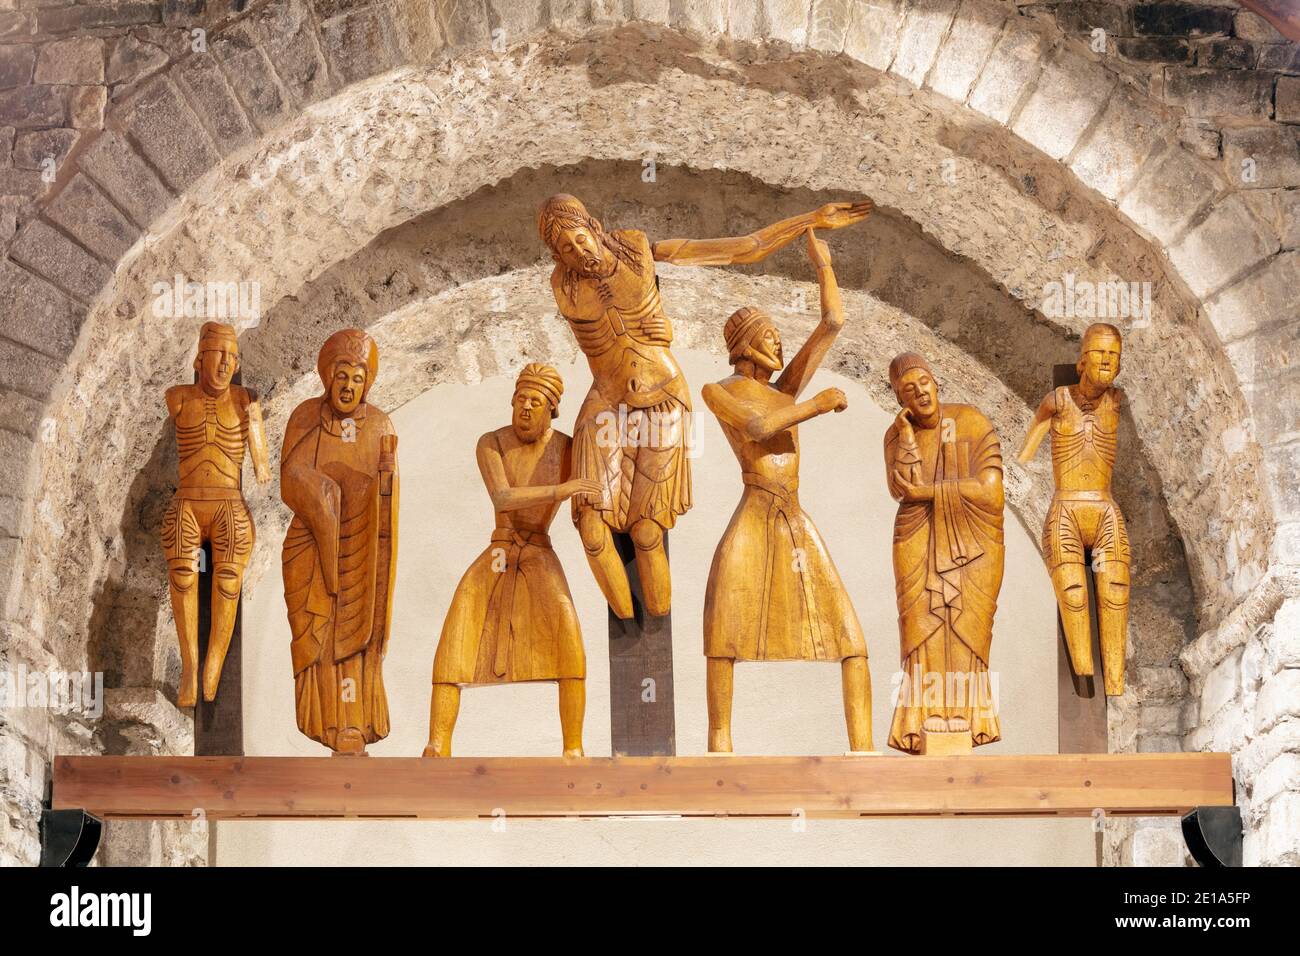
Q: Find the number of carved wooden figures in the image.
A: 7